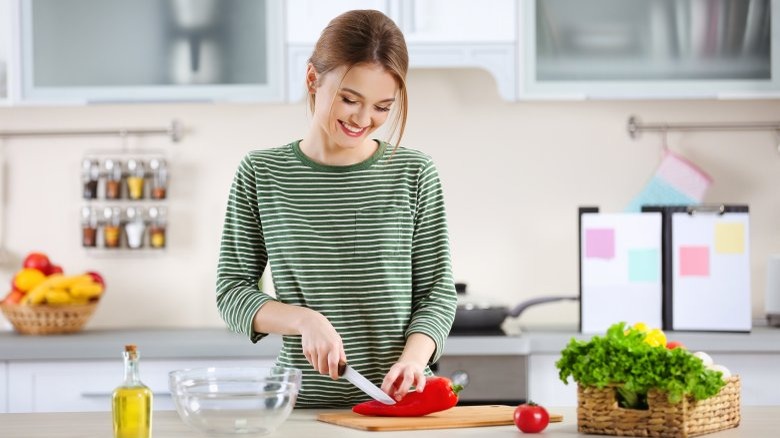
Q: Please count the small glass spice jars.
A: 8